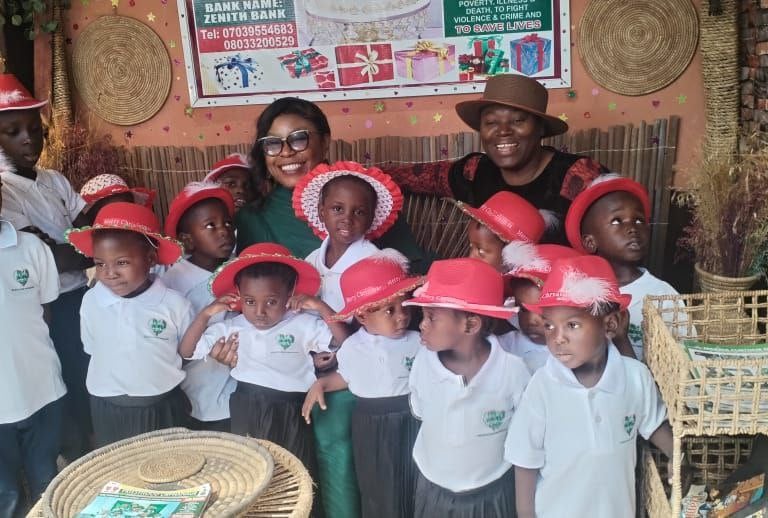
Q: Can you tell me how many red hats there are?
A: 13